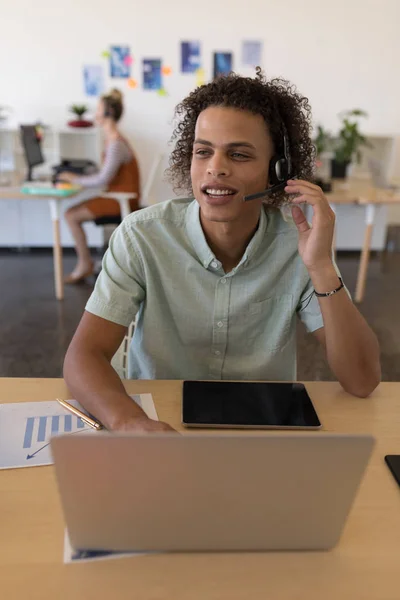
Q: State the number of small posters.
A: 6